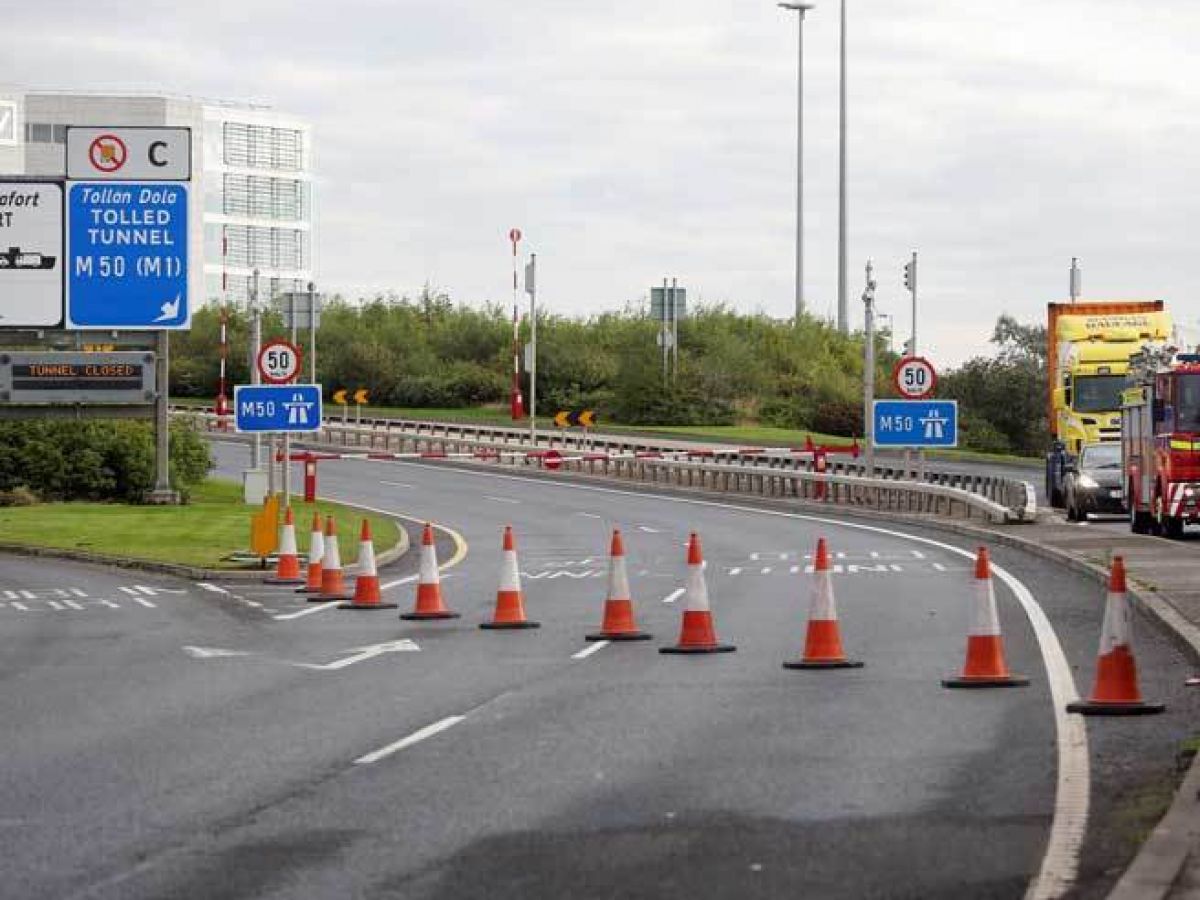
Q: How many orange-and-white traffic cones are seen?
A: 11